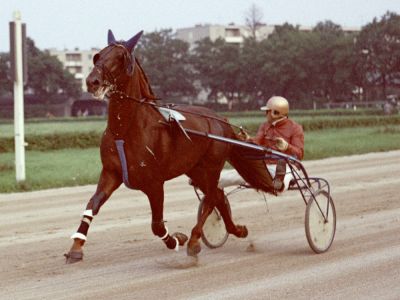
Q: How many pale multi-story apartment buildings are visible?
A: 2